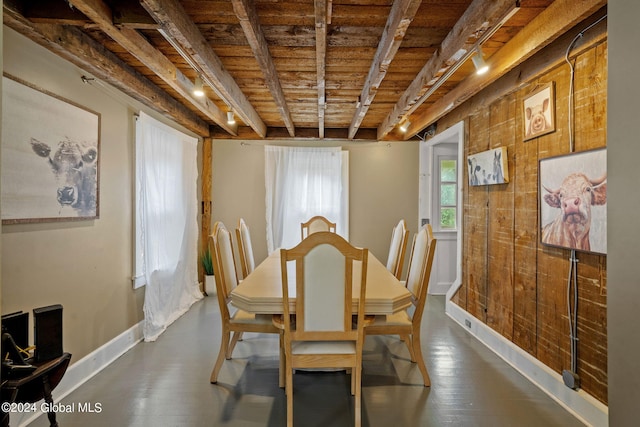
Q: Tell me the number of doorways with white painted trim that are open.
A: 1